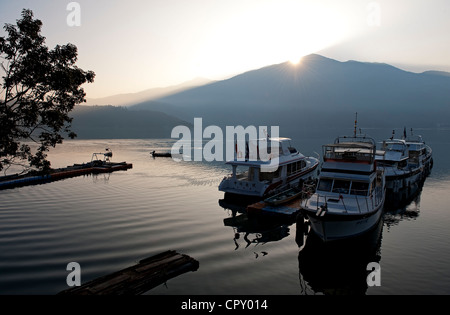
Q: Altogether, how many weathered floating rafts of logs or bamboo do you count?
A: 1